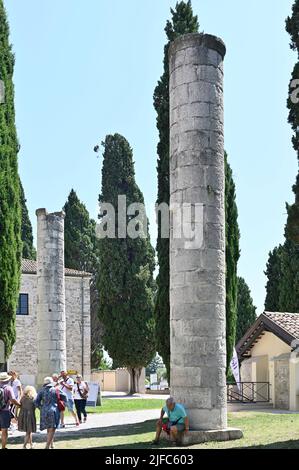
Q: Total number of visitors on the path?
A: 7